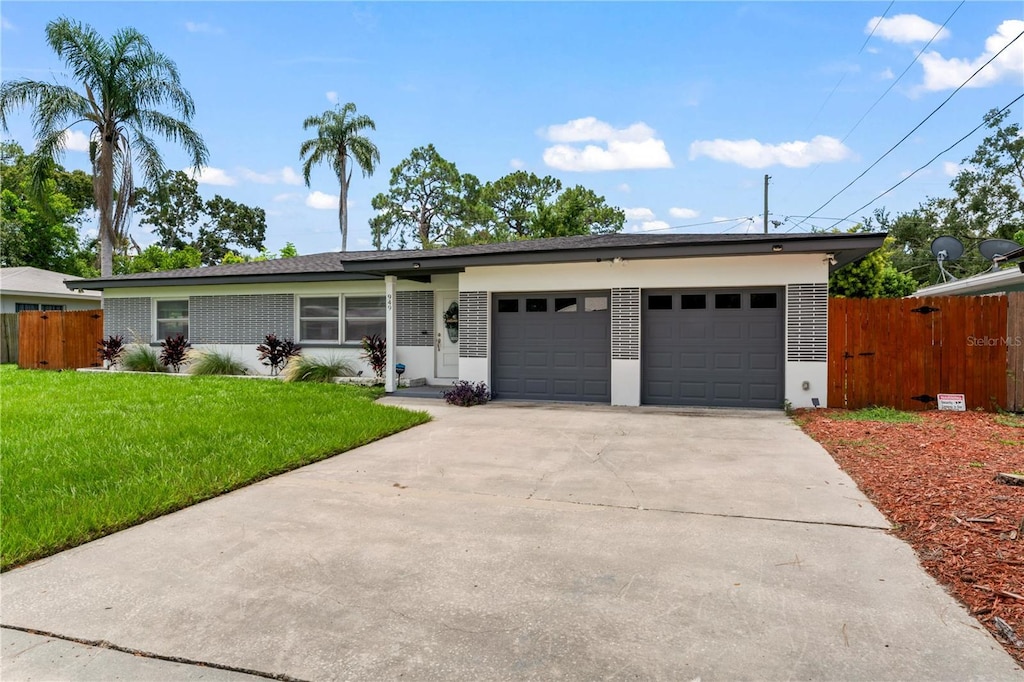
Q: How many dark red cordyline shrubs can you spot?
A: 4